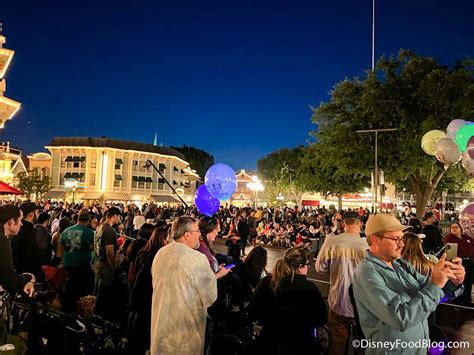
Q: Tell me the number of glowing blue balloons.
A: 2